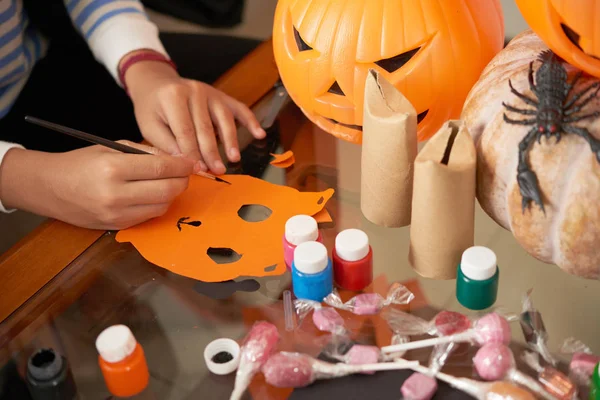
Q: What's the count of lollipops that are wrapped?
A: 5